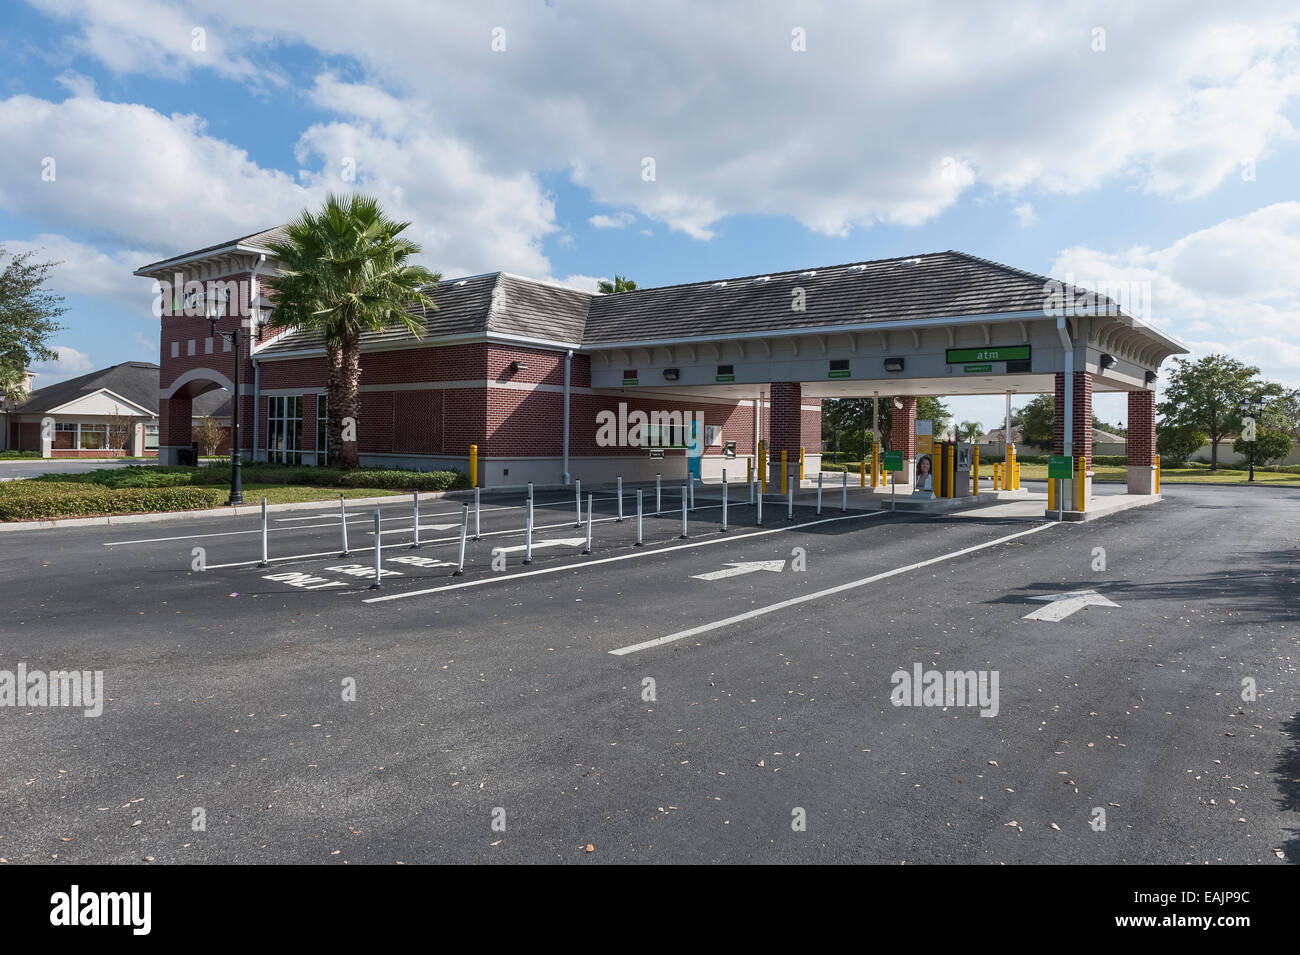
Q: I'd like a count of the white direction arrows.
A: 5